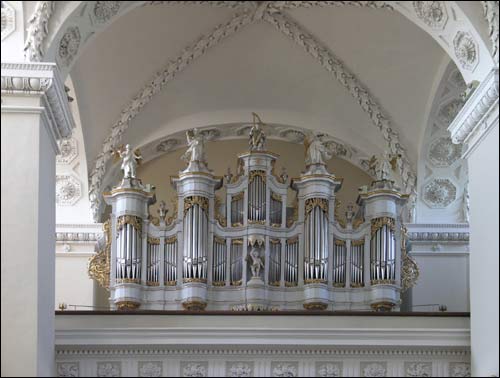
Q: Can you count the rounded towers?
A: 4